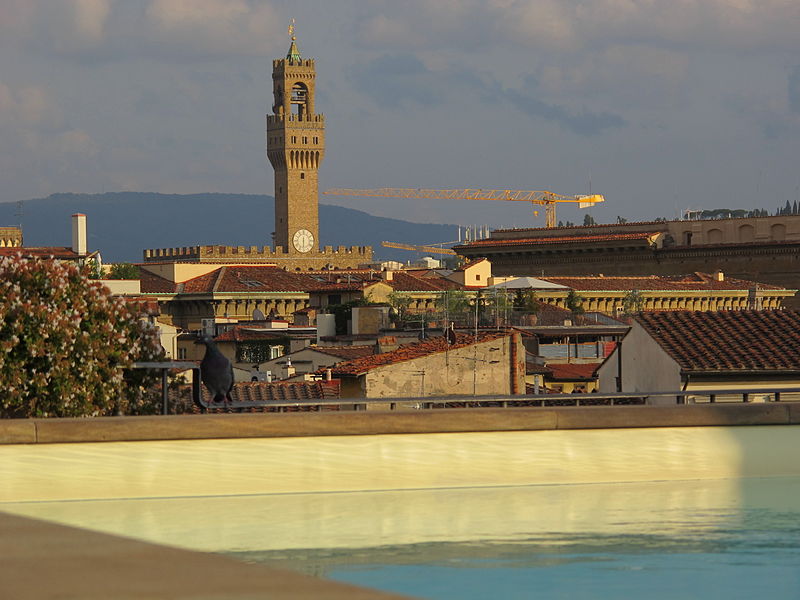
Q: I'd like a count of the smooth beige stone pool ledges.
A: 2